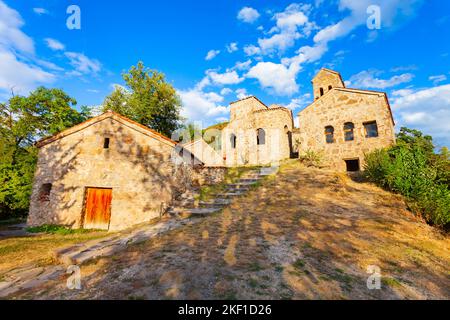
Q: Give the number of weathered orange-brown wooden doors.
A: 1